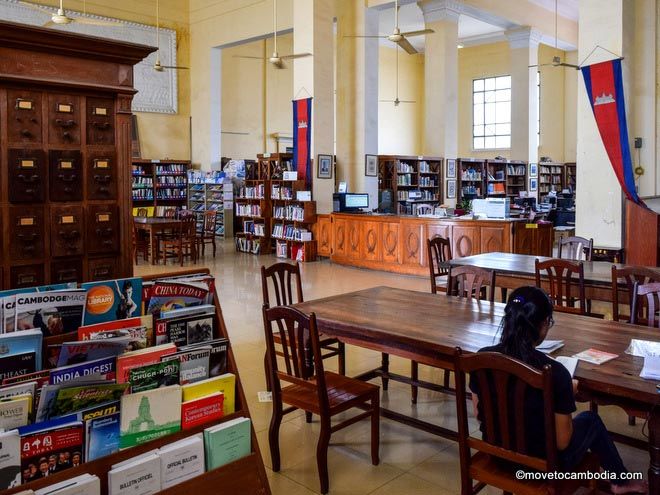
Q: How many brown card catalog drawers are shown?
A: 12